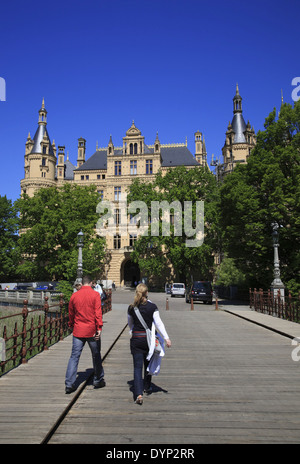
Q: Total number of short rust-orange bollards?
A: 3